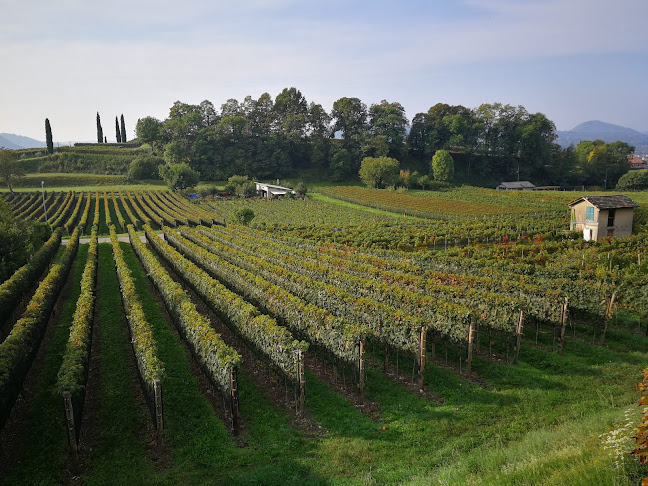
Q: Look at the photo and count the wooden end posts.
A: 10